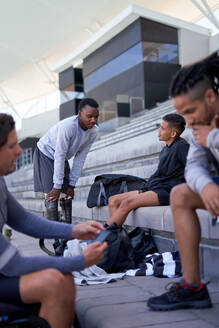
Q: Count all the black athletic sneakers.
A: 1